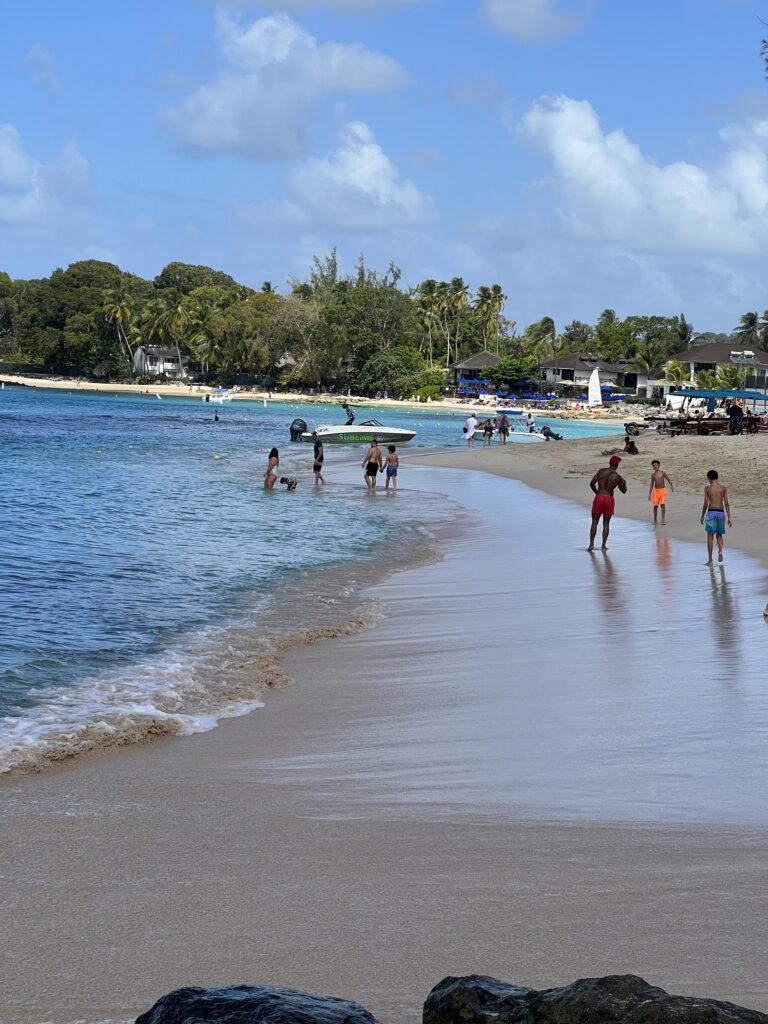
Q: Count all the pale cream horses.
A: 0